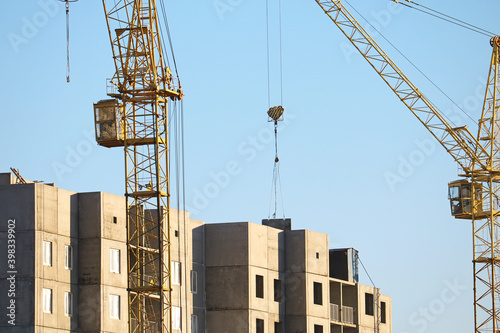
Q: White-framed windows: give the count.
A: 10